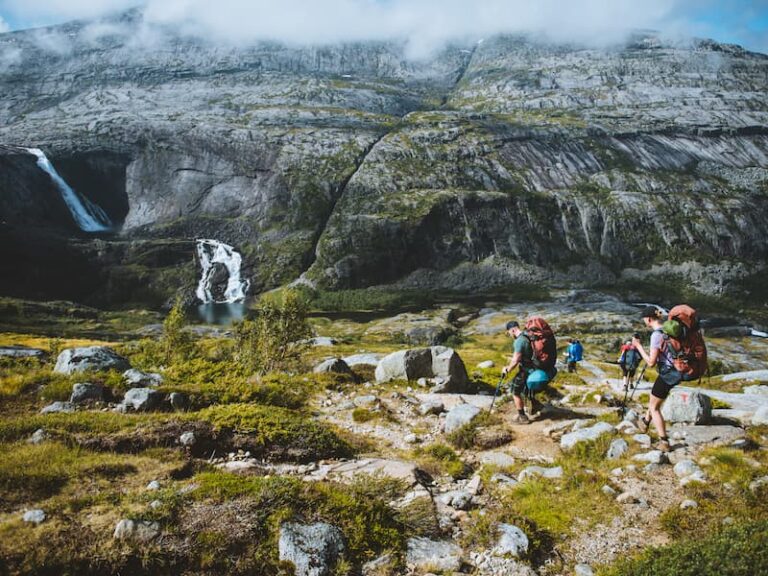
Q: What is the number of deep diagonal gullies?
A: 1